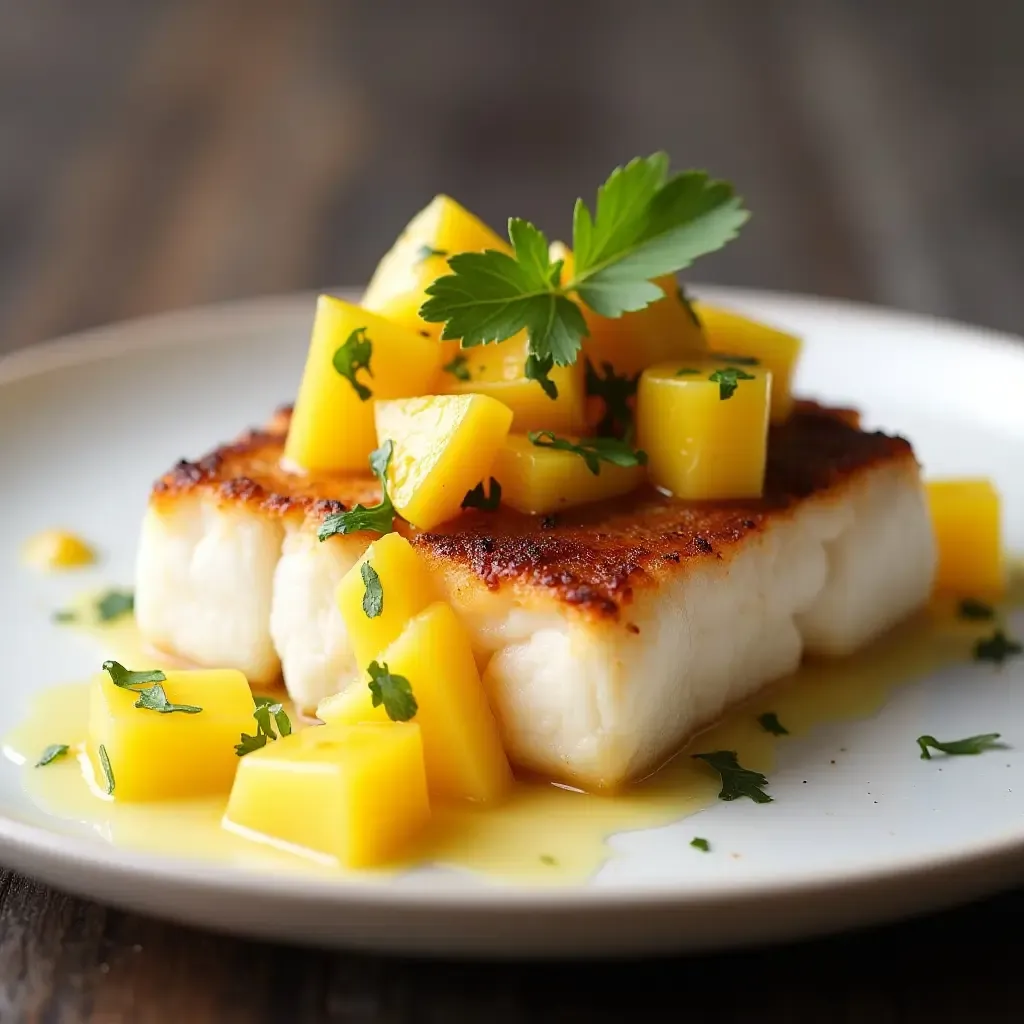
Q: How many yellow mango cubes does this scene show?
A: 13